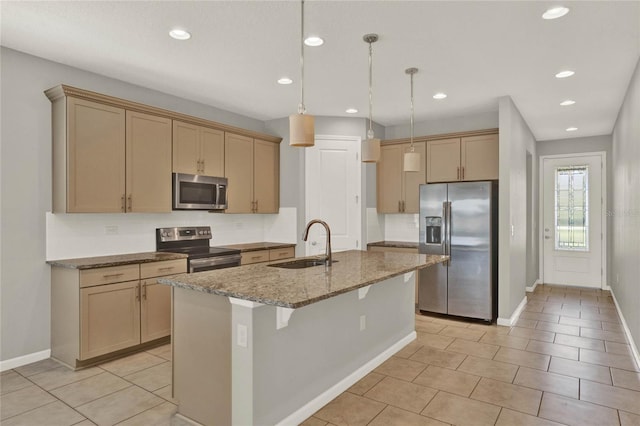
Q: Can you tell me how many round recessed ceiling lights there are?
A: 9